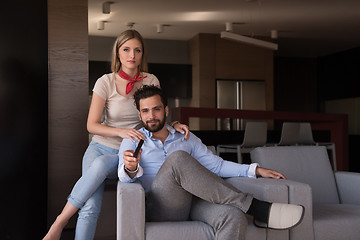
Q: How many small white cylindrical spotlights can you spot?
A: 5